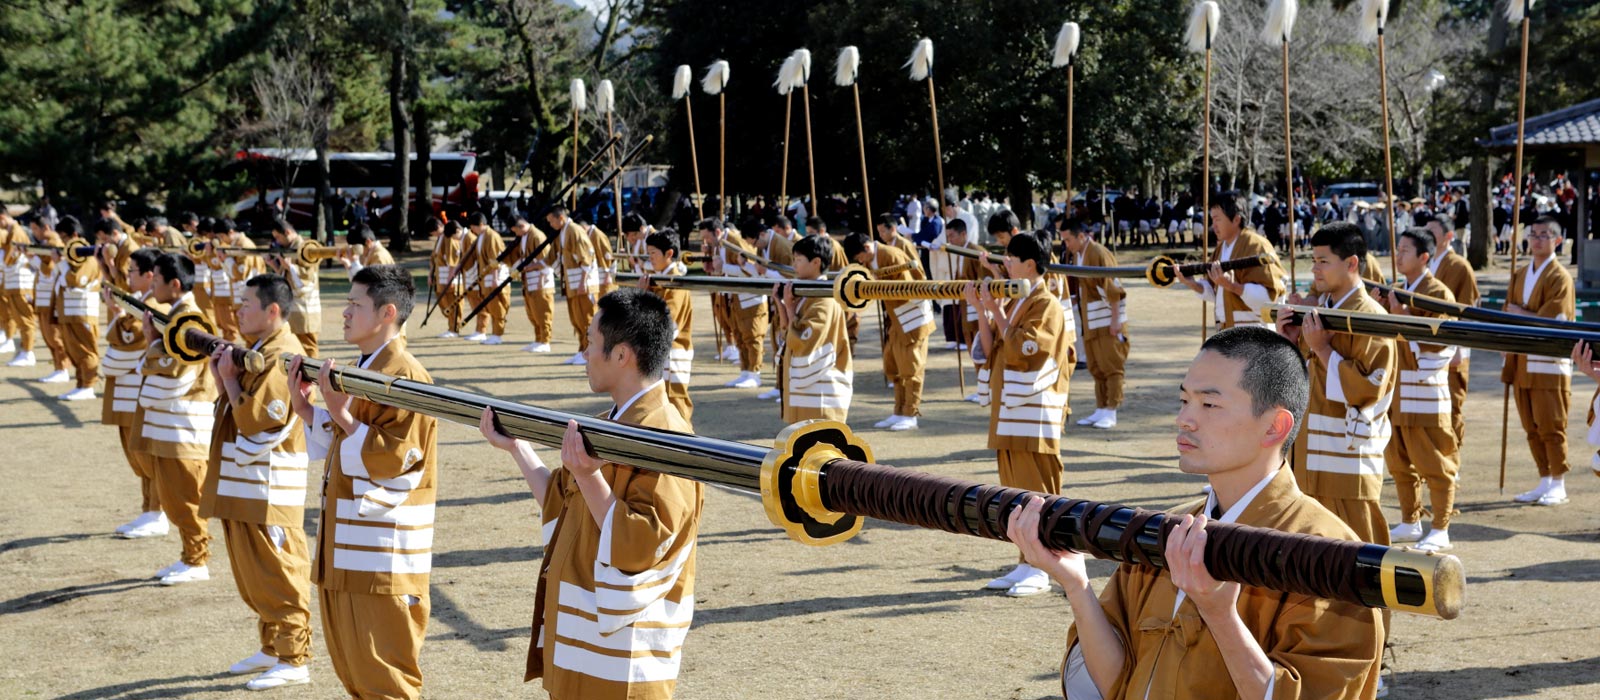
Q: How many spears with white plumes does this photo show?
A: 13